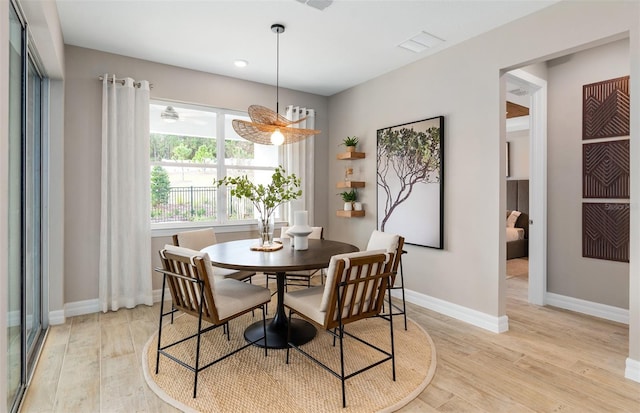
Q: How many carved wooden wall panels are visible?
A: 3